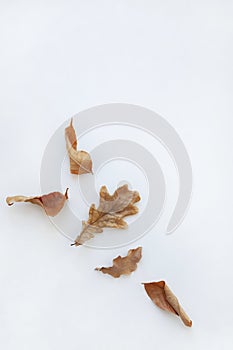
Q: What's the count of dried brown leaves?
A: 5